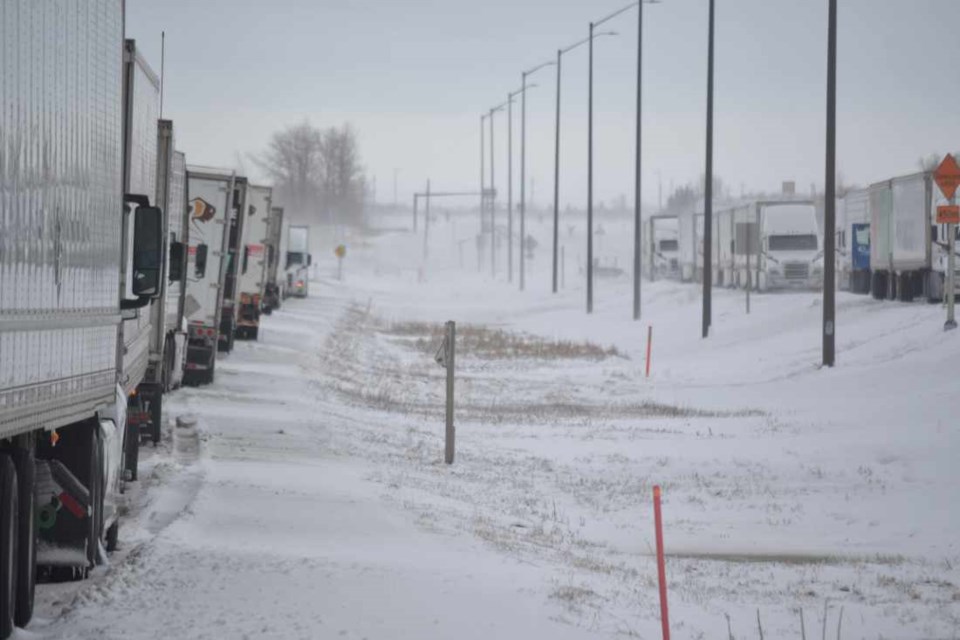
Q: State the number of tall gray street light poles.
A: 9